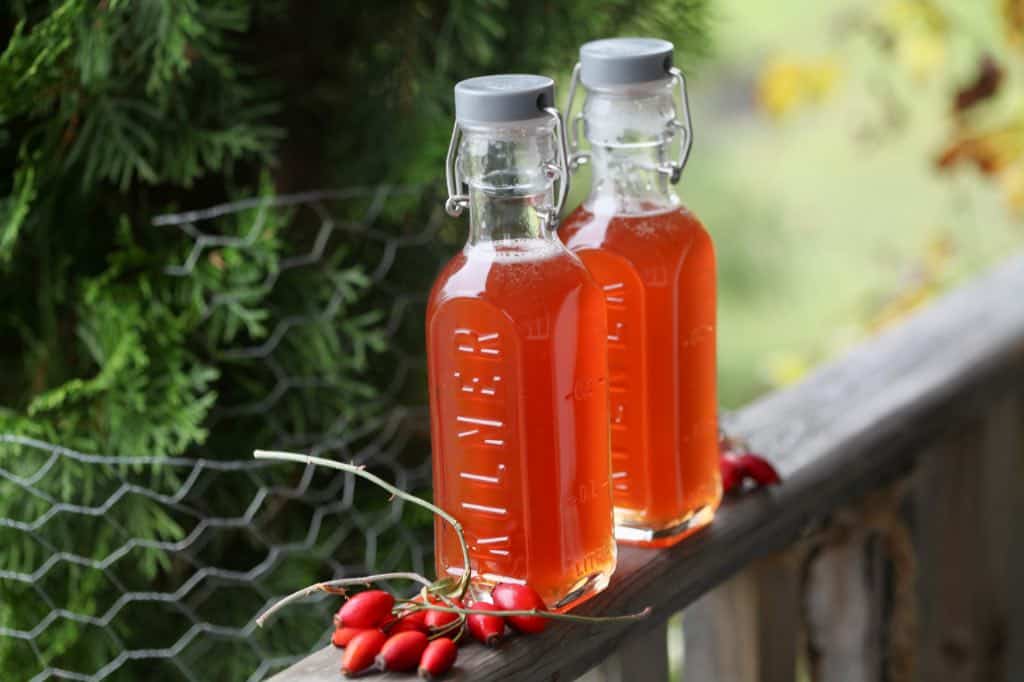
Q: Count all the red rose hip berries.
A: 11